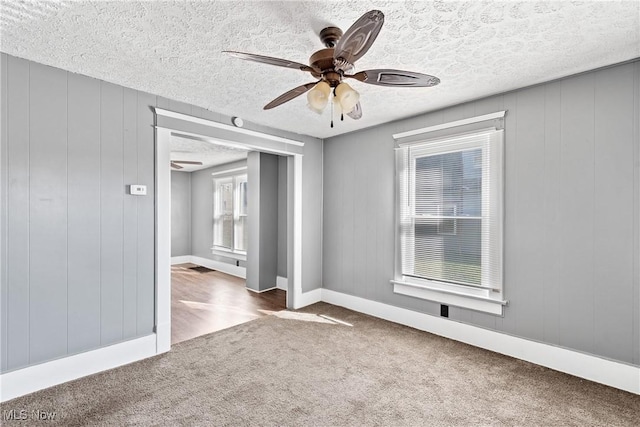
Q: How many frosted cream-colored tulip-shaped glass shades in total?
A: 3